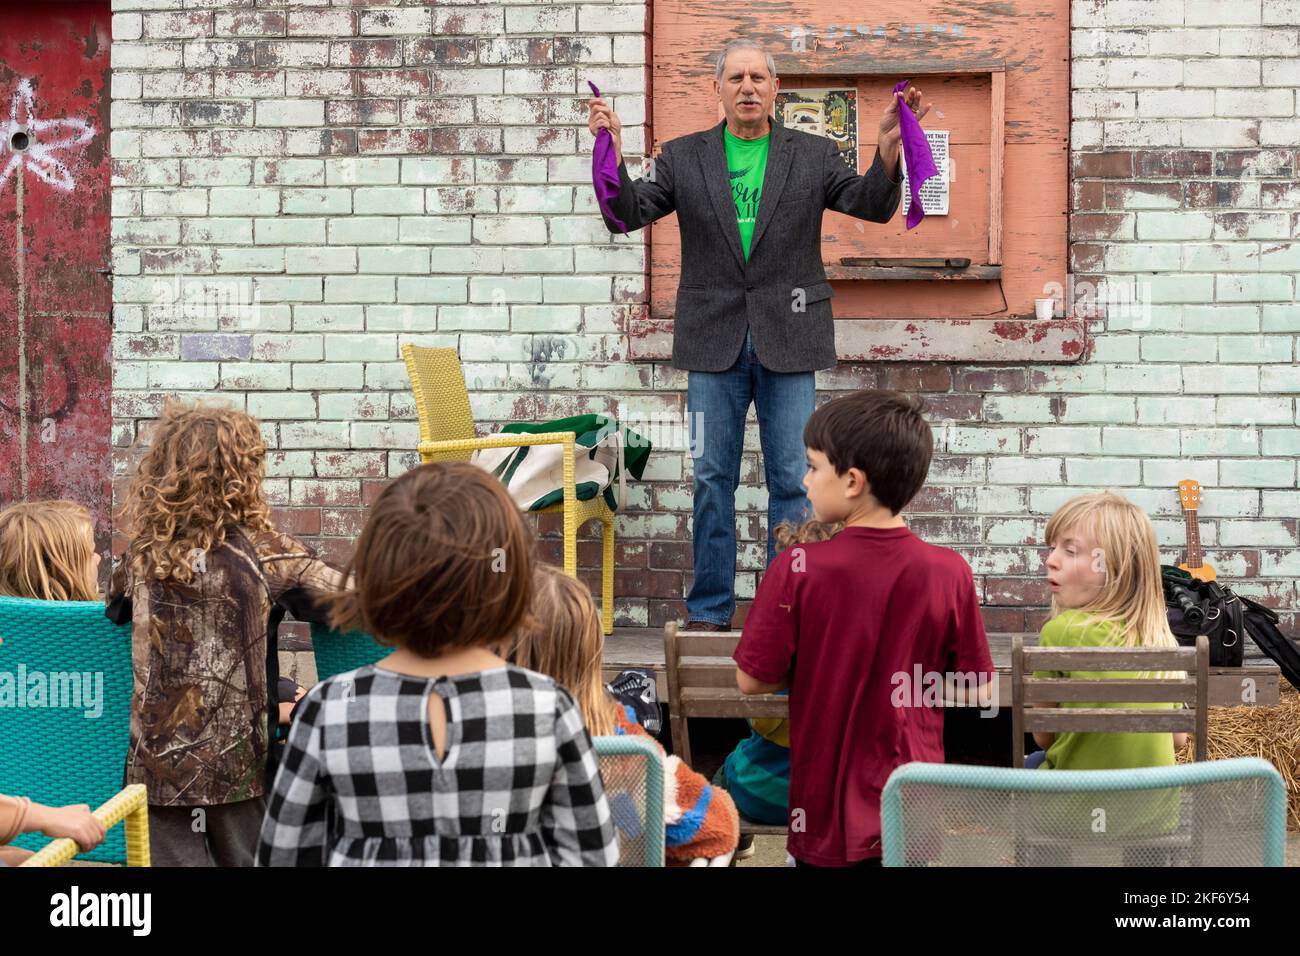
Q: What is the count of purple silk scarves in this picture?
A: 2